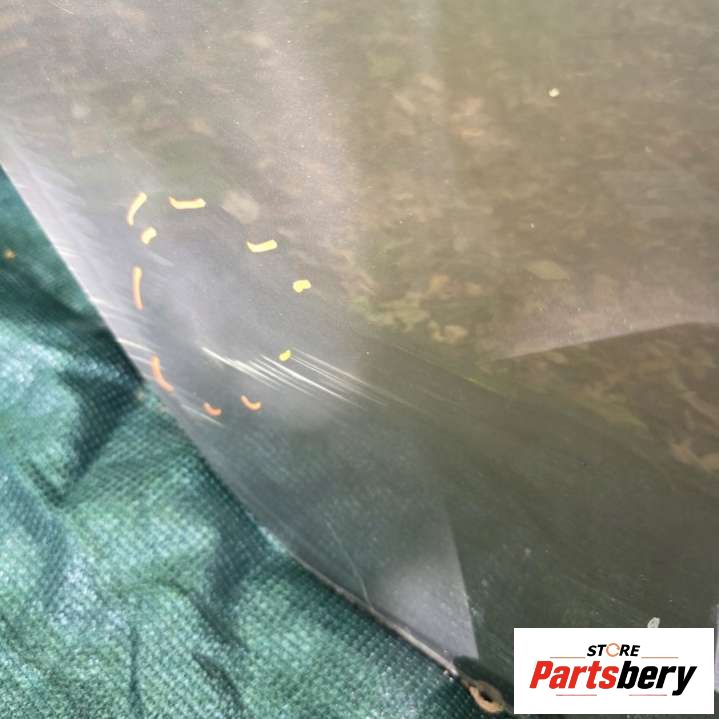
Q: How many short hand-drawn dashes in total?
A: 10